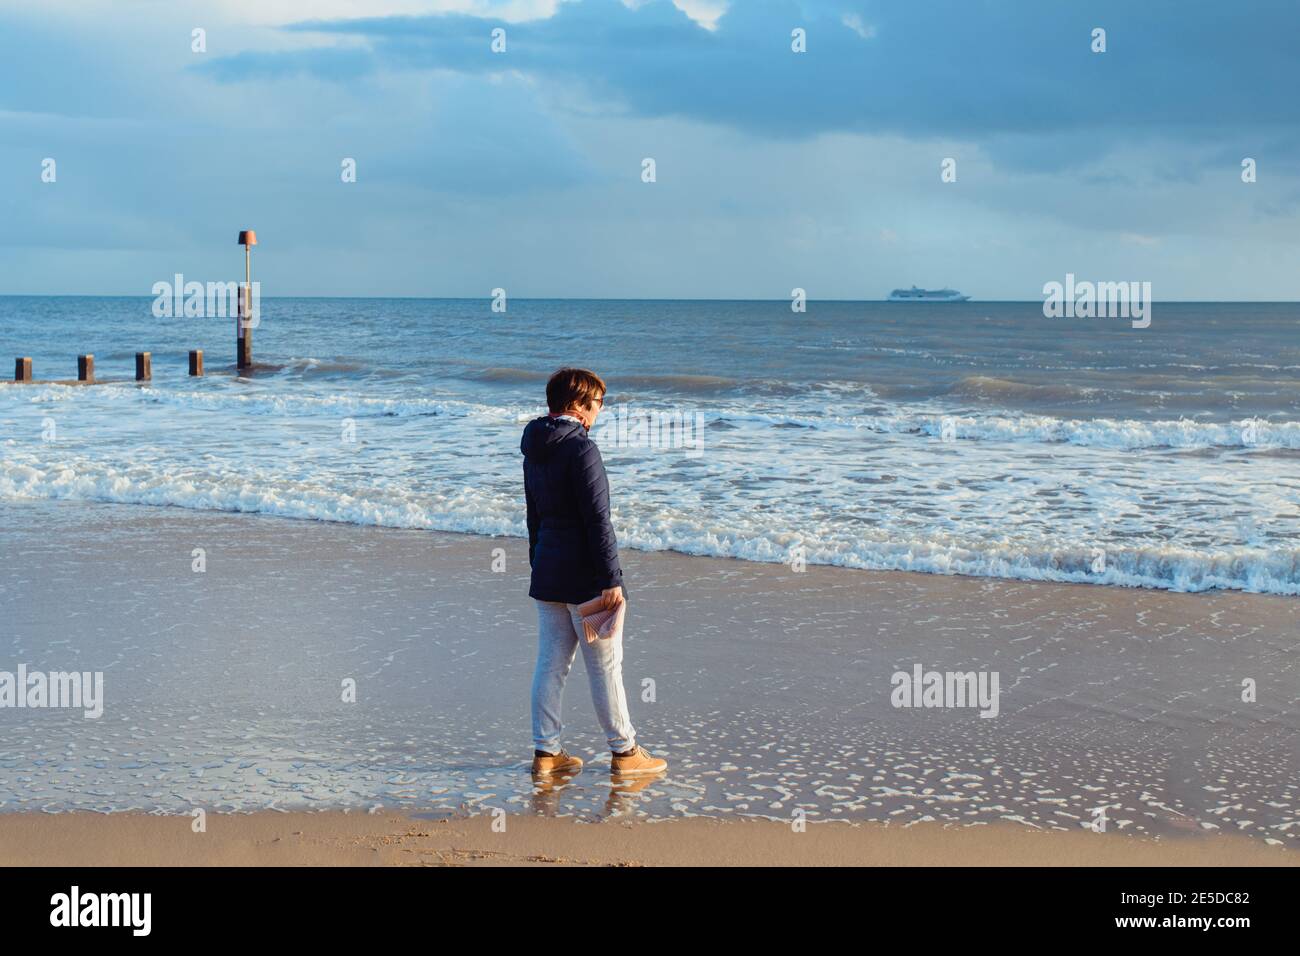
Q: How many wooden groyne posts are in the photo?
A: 5